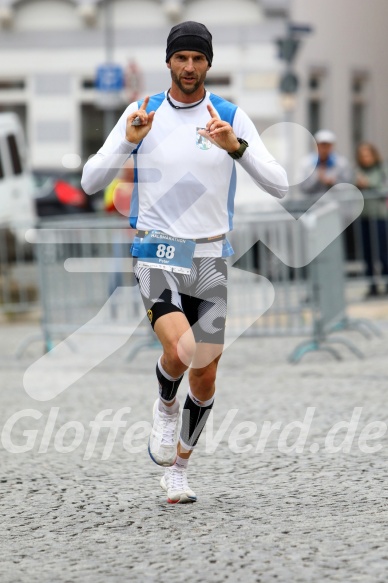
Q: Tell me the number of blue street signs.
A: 1